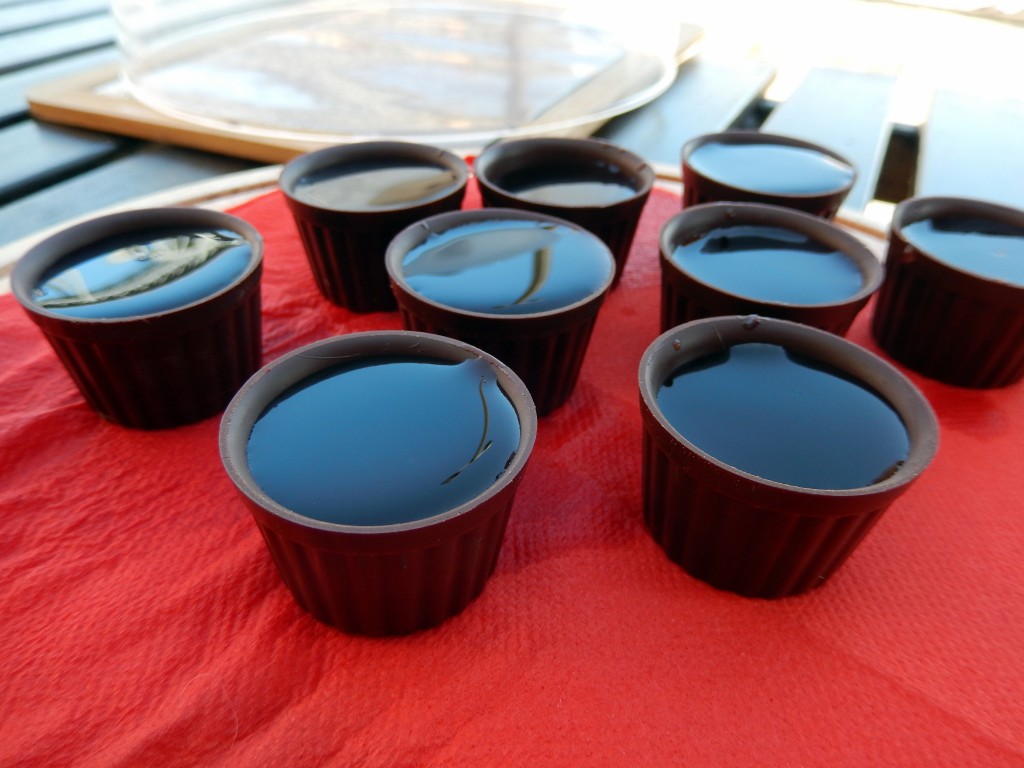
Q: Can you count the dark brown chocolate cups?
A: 9